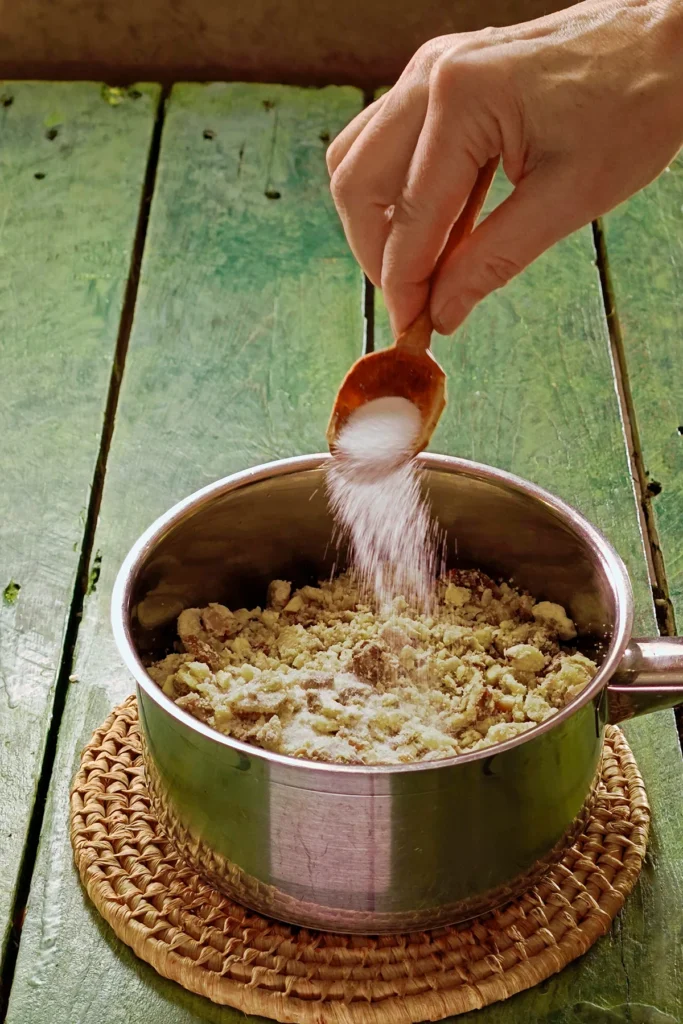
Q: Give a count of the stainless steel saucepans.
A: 1